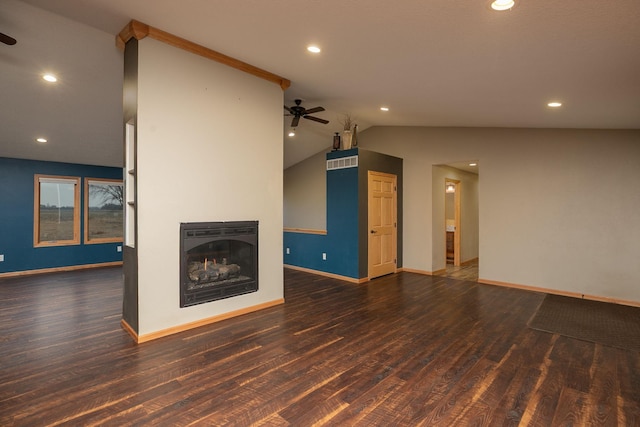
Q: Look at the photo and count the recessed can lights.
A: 8